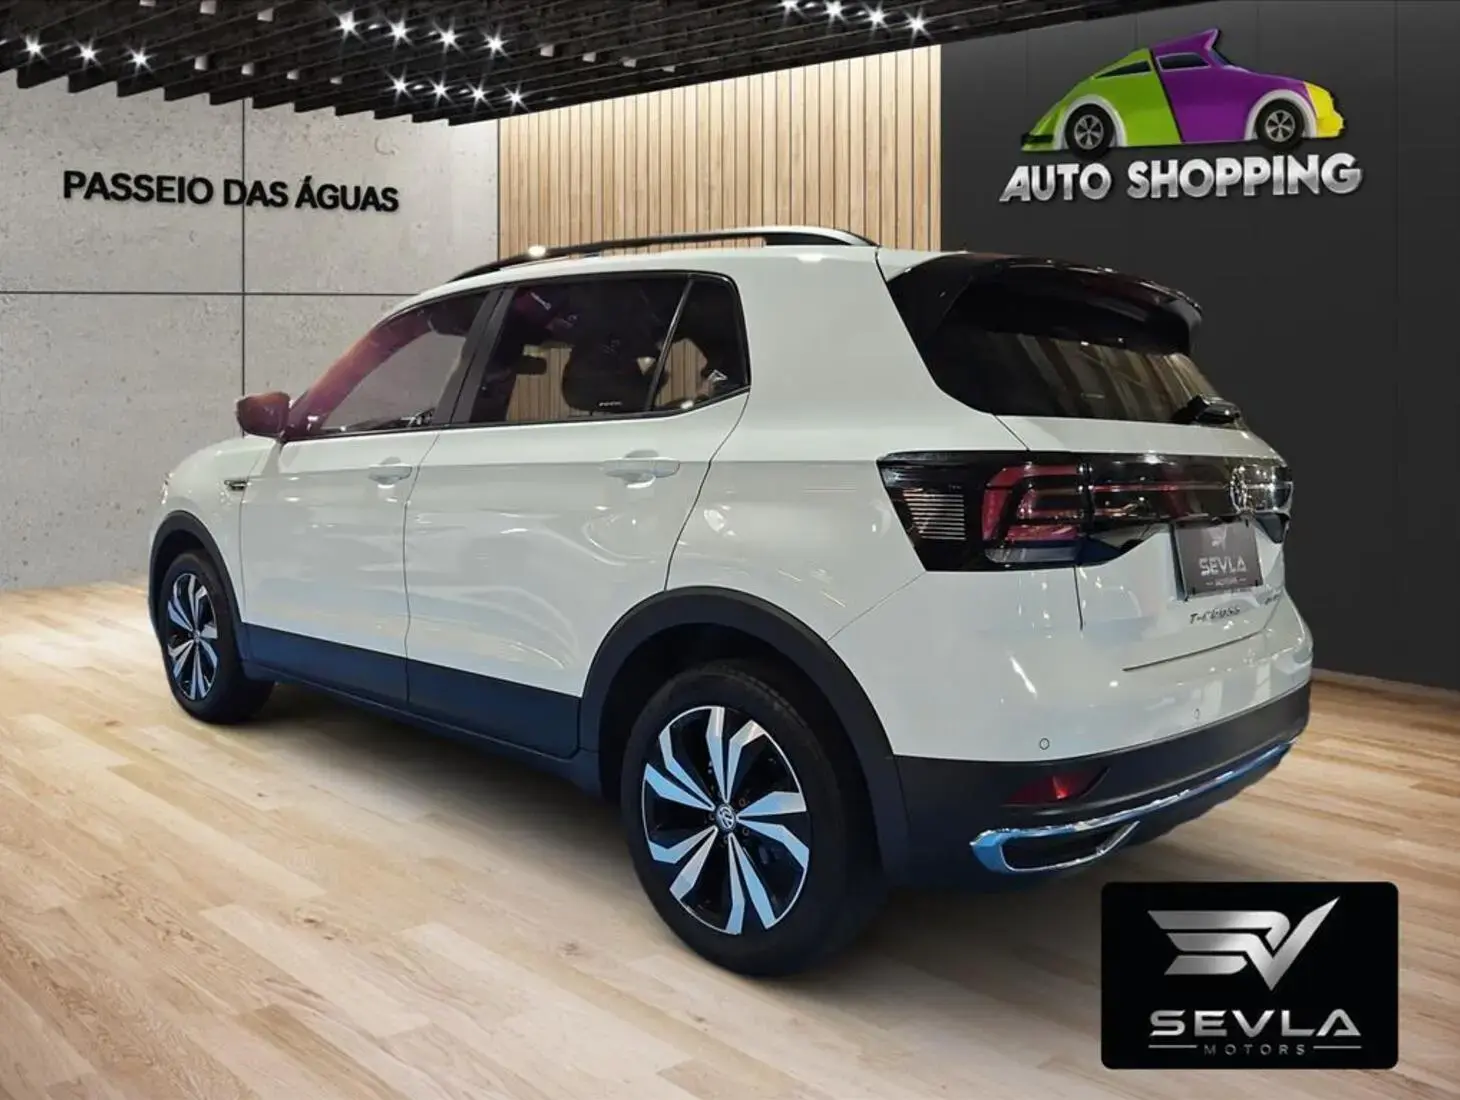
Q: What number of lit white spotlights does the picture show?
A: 15